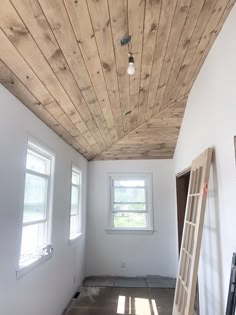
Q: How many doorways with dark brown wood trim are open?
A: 1